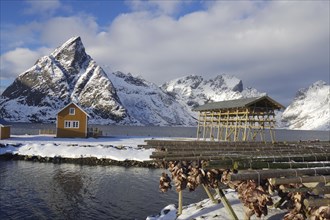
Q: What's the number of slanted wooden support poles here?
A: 2